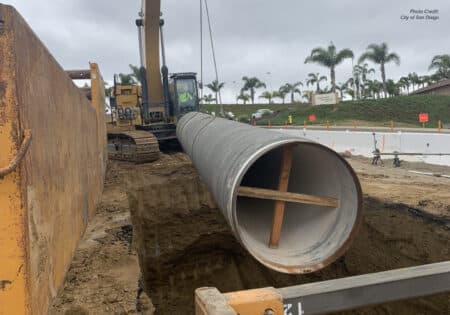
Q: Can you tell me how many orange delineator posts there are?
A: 8